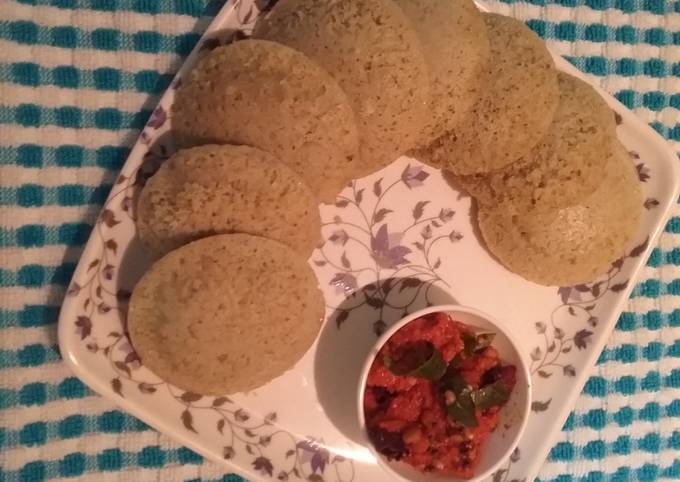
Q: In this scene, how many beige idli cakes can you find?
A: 8